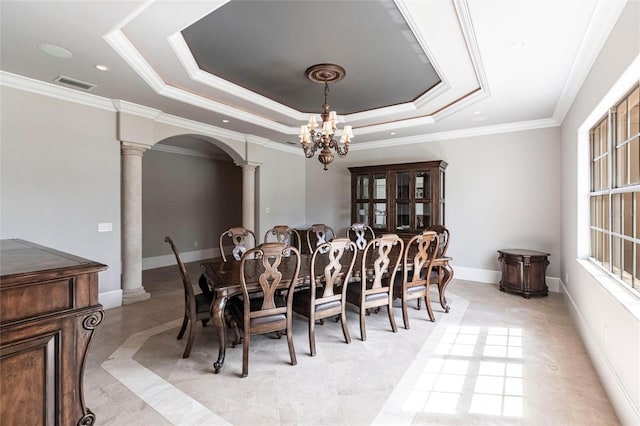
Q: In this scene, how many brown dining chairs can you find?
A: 10